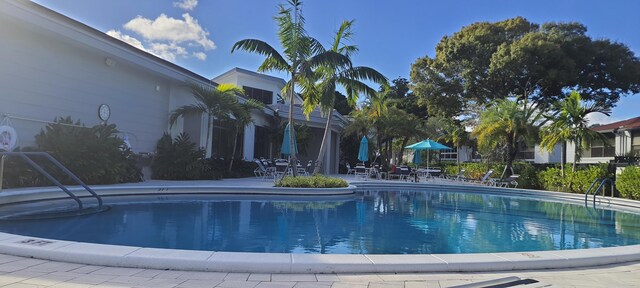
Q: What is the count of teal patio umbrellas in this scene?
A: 4